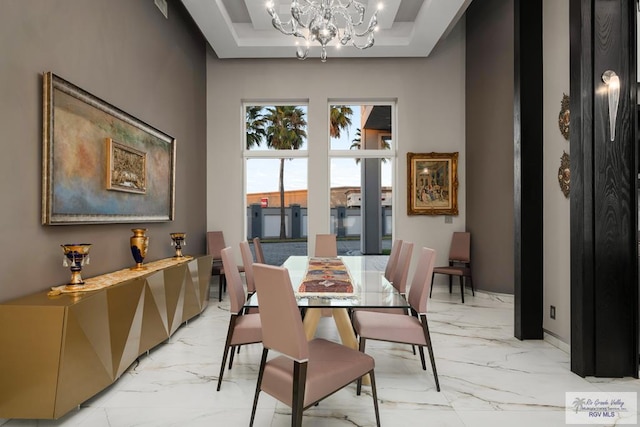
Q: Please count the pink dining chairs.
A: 10